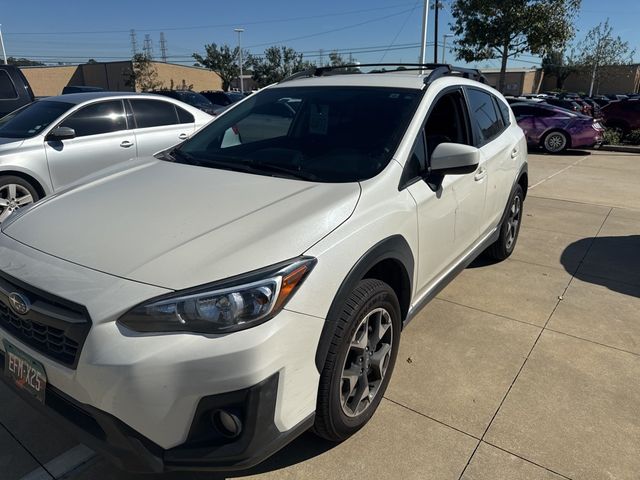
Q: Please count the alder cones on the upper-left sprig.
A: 0